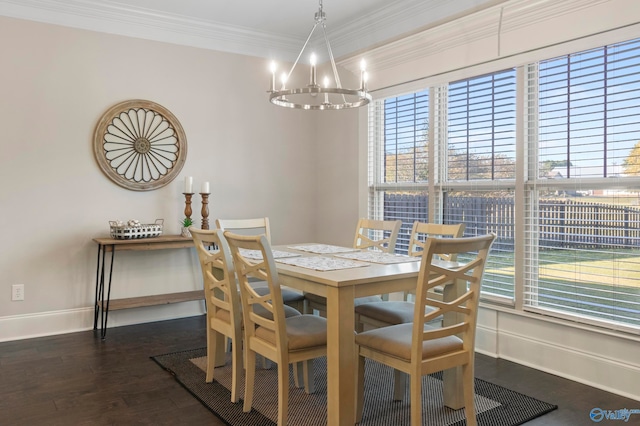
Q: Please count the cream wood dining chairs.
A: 6